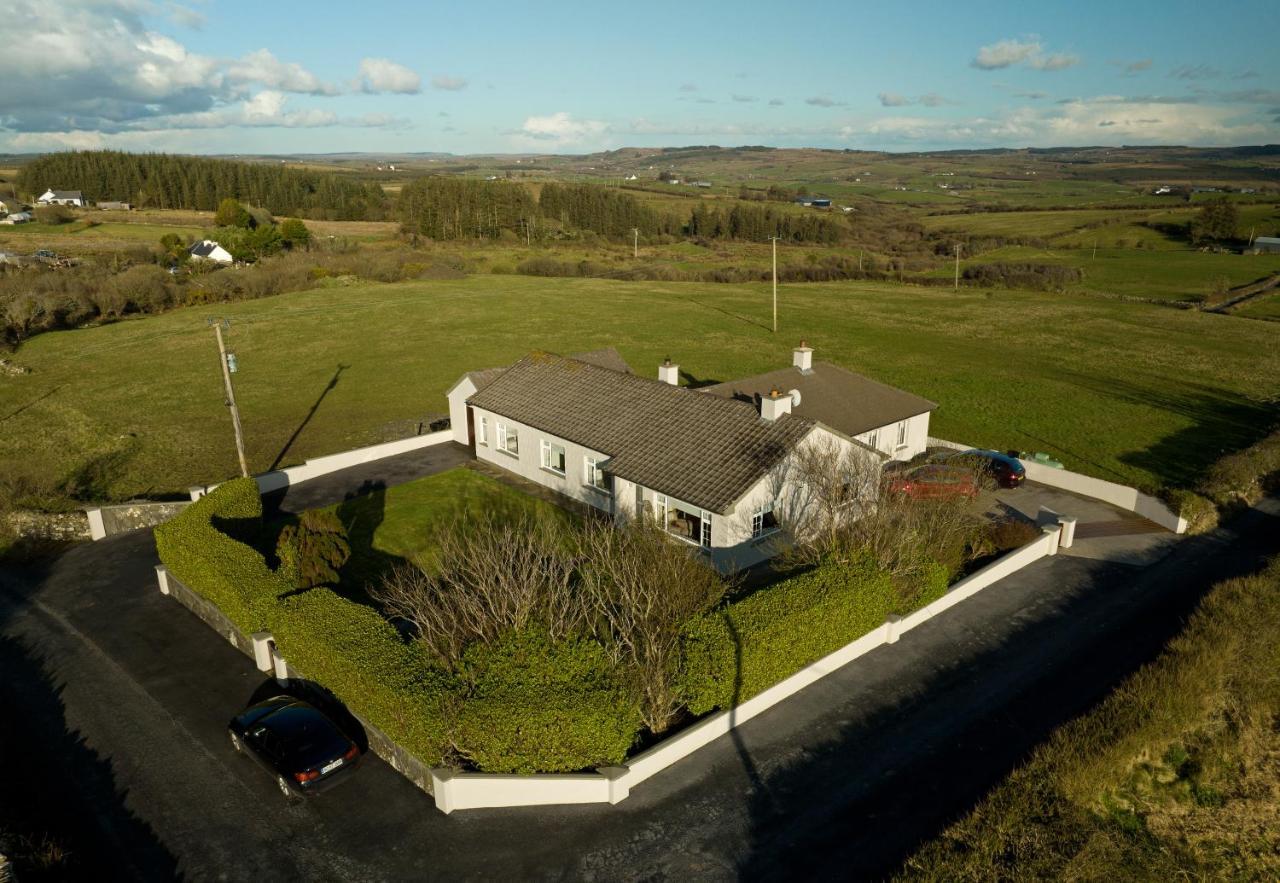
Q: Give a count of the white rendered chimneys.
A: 3